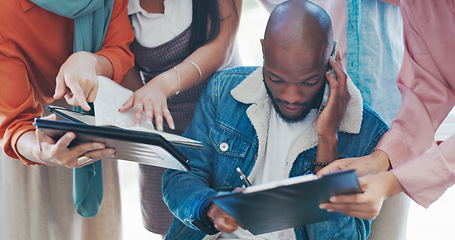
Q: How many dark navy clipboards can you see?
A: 1